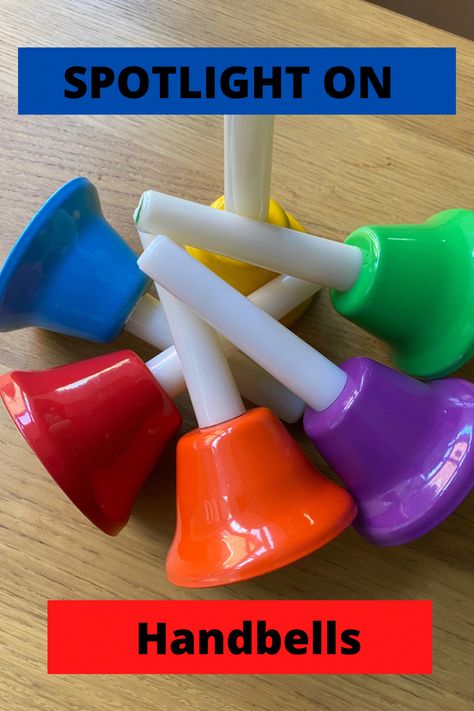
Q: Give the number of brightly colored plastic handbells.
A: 6